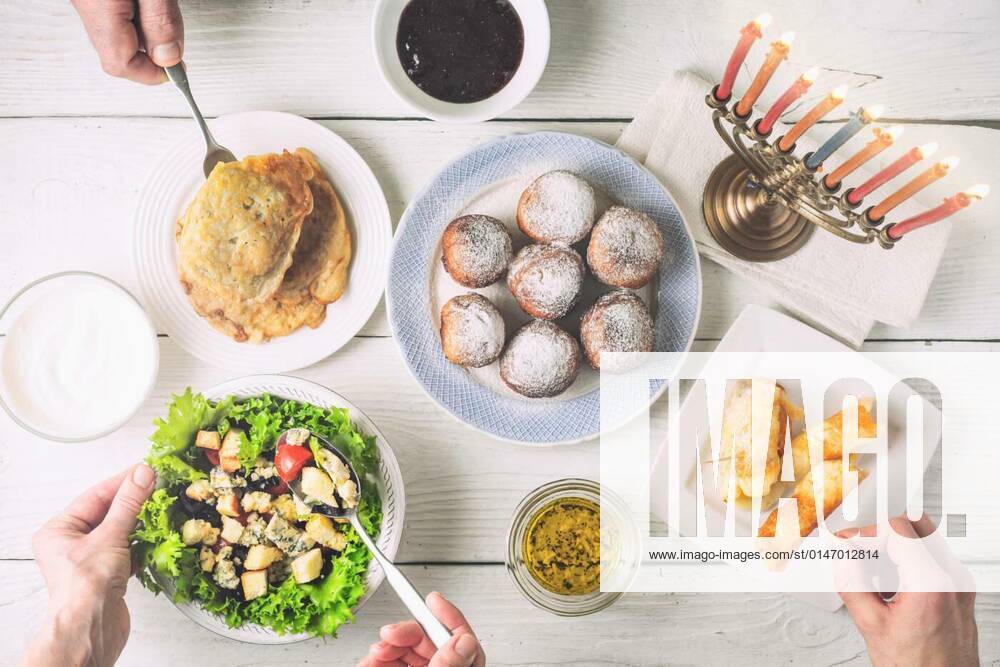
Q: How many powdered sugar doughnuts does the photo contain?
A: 7